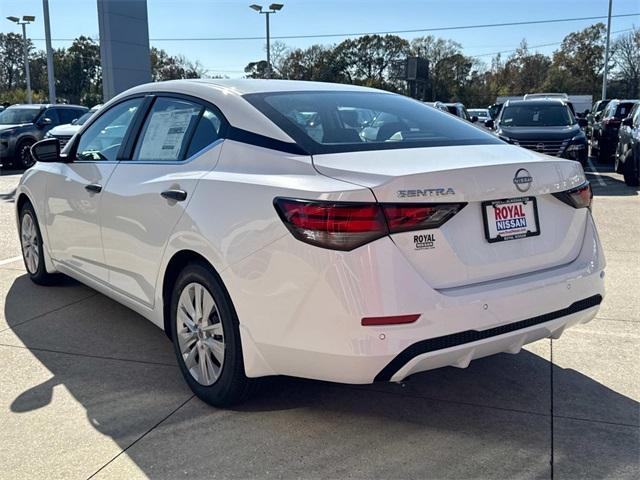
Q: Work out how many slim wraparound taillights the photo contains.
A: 2